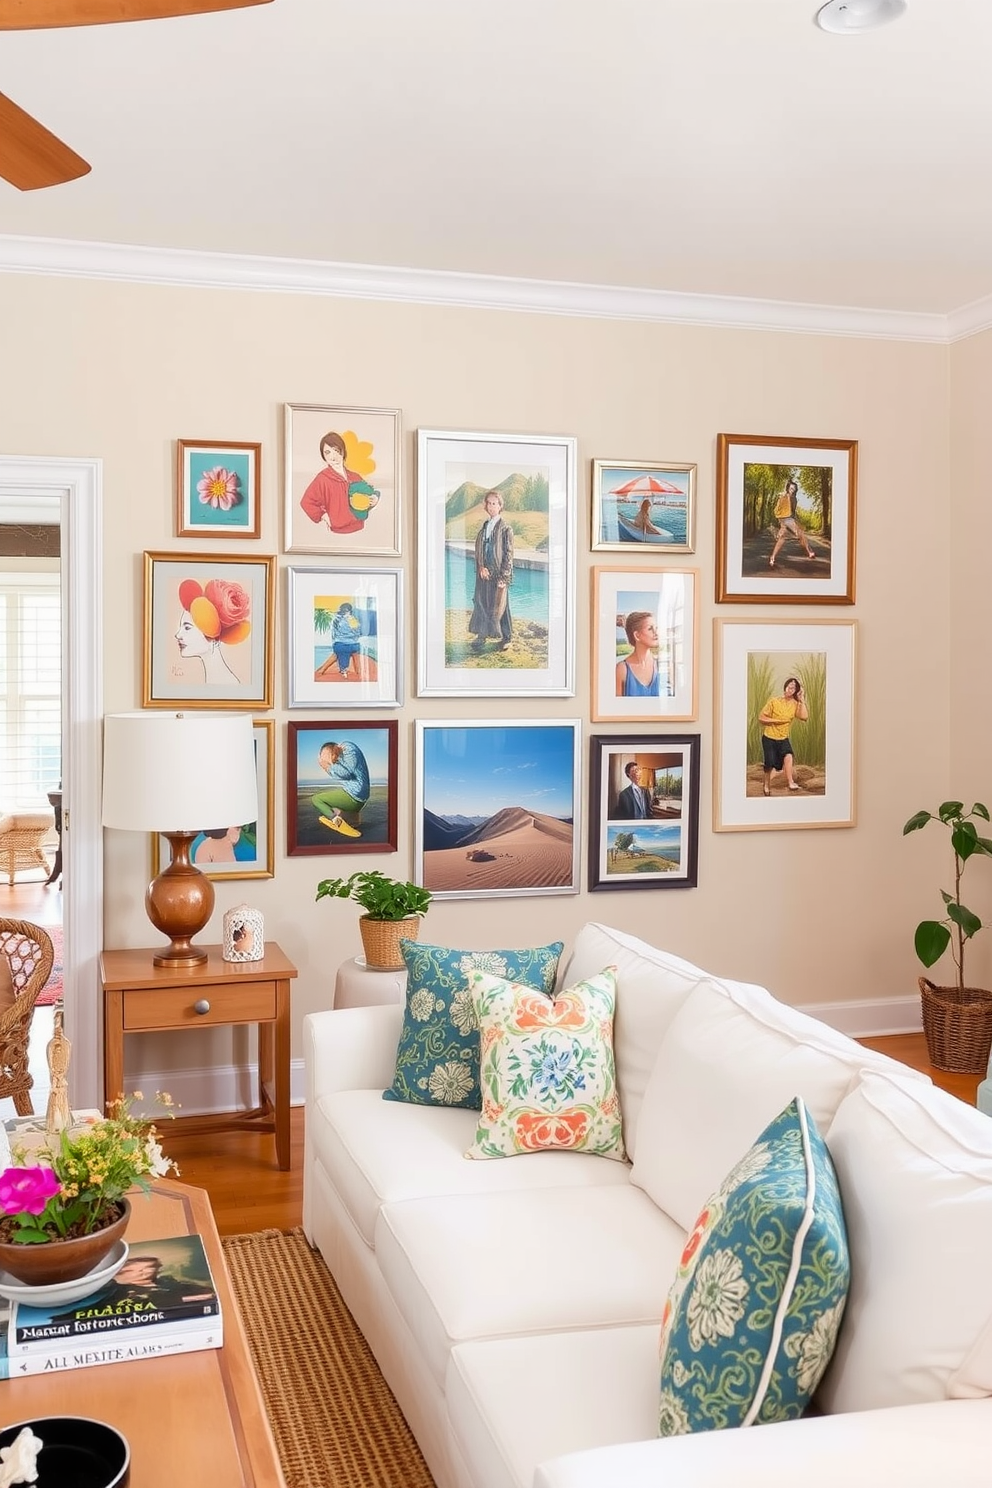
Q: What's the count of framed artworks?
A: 13